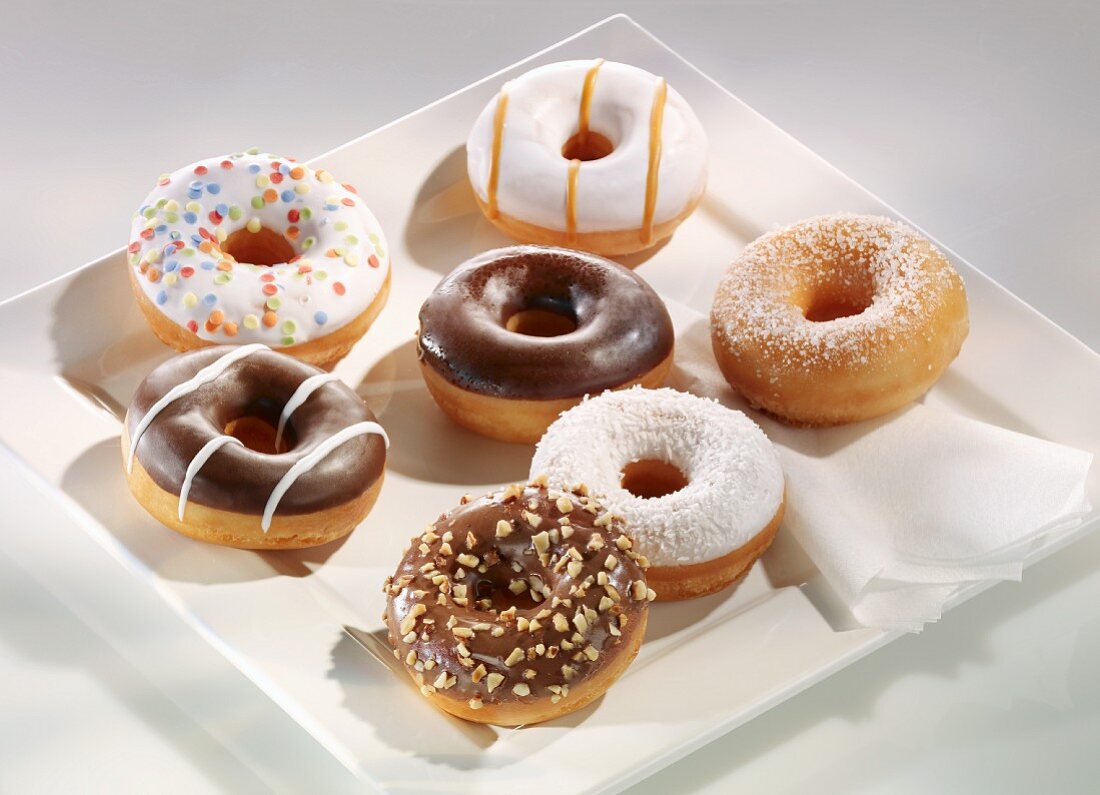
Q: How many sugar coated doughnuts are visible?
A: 1